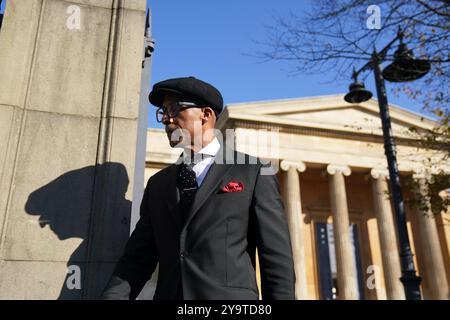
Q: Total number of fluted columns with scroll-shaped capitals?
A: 4